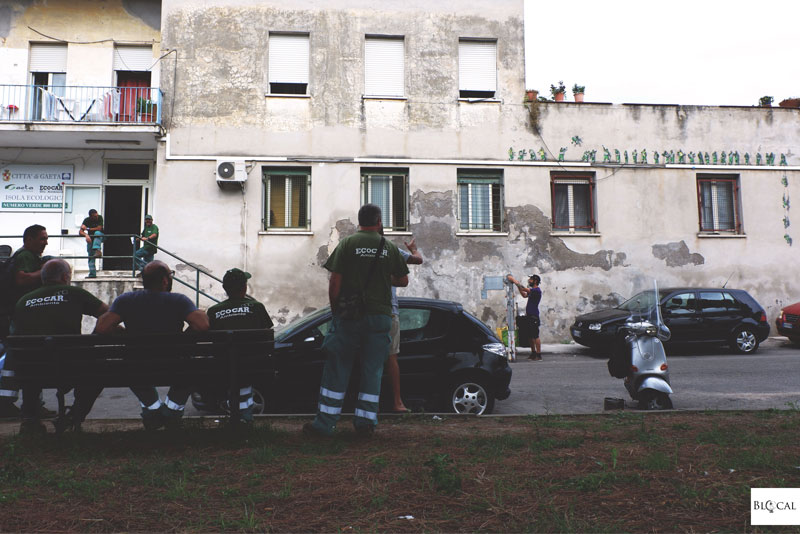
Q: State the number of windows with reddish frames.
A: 2